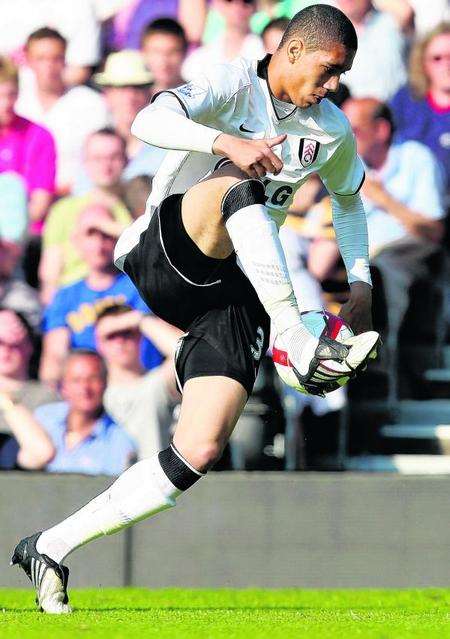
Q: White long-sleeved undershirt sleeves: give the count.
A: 2